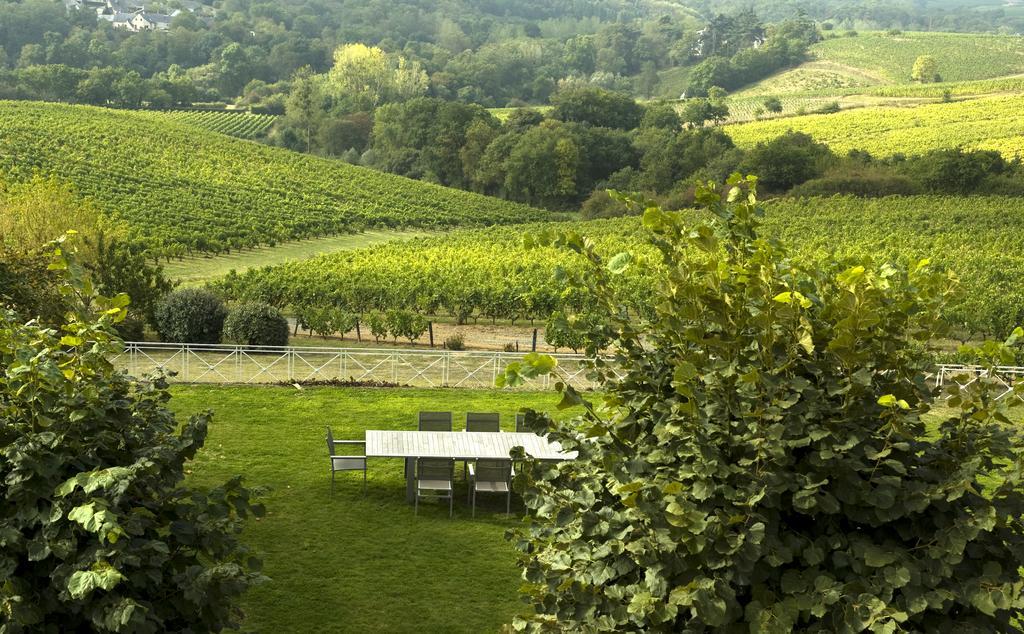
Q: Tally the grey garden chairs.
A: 6